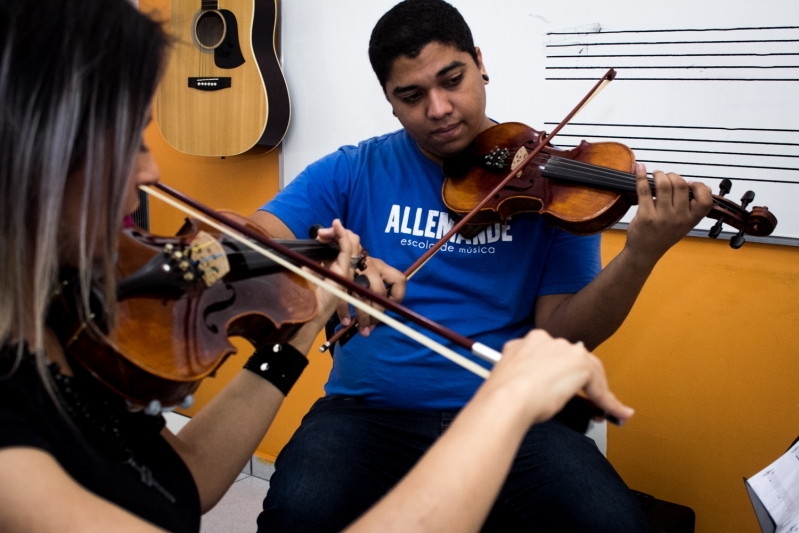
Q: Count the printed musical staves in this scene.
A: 2